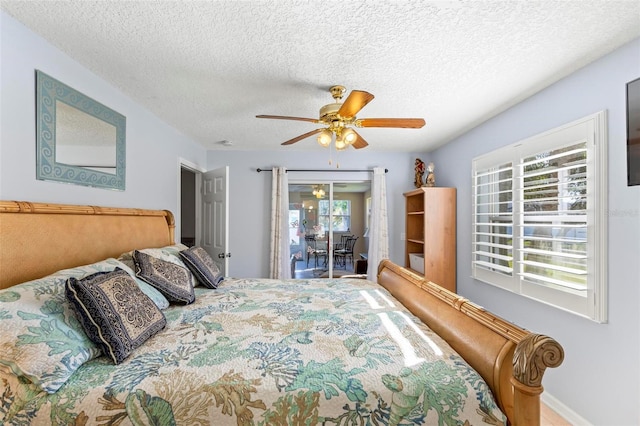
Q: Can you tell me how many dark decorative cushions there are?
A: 3